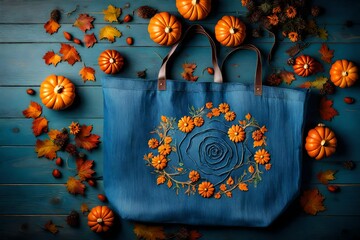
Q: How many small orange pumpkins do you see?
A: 9